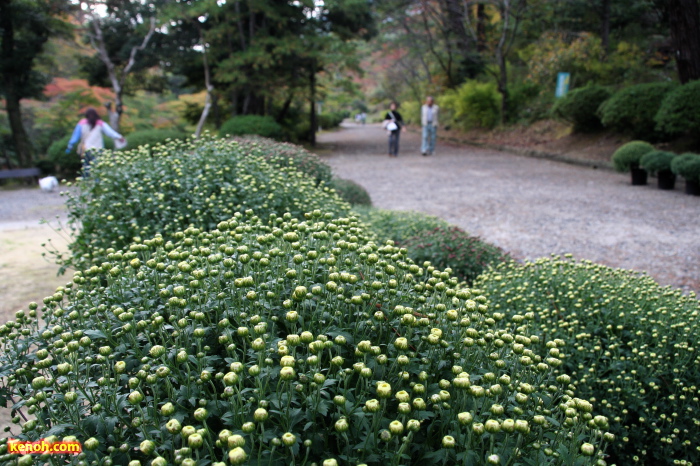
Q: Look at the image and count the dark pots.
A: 3